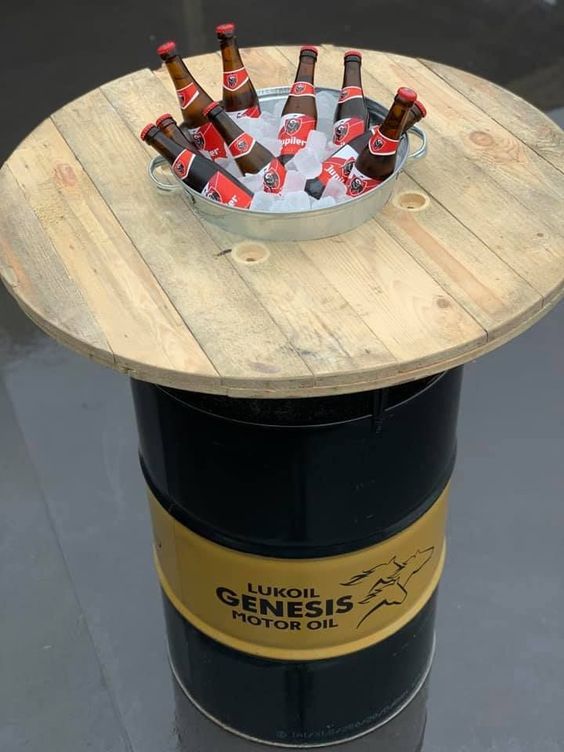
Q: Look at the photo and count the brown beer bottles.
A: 9